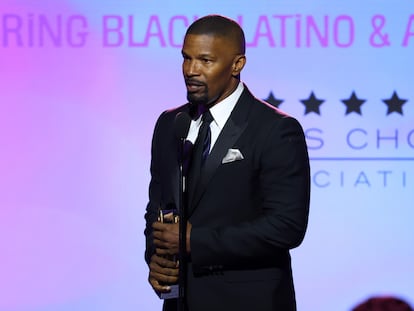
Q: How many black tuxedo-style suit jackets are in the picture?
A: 1